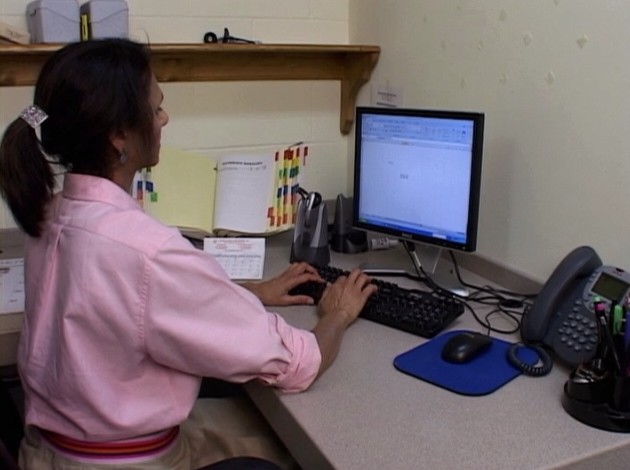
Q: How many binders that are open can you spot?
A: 1